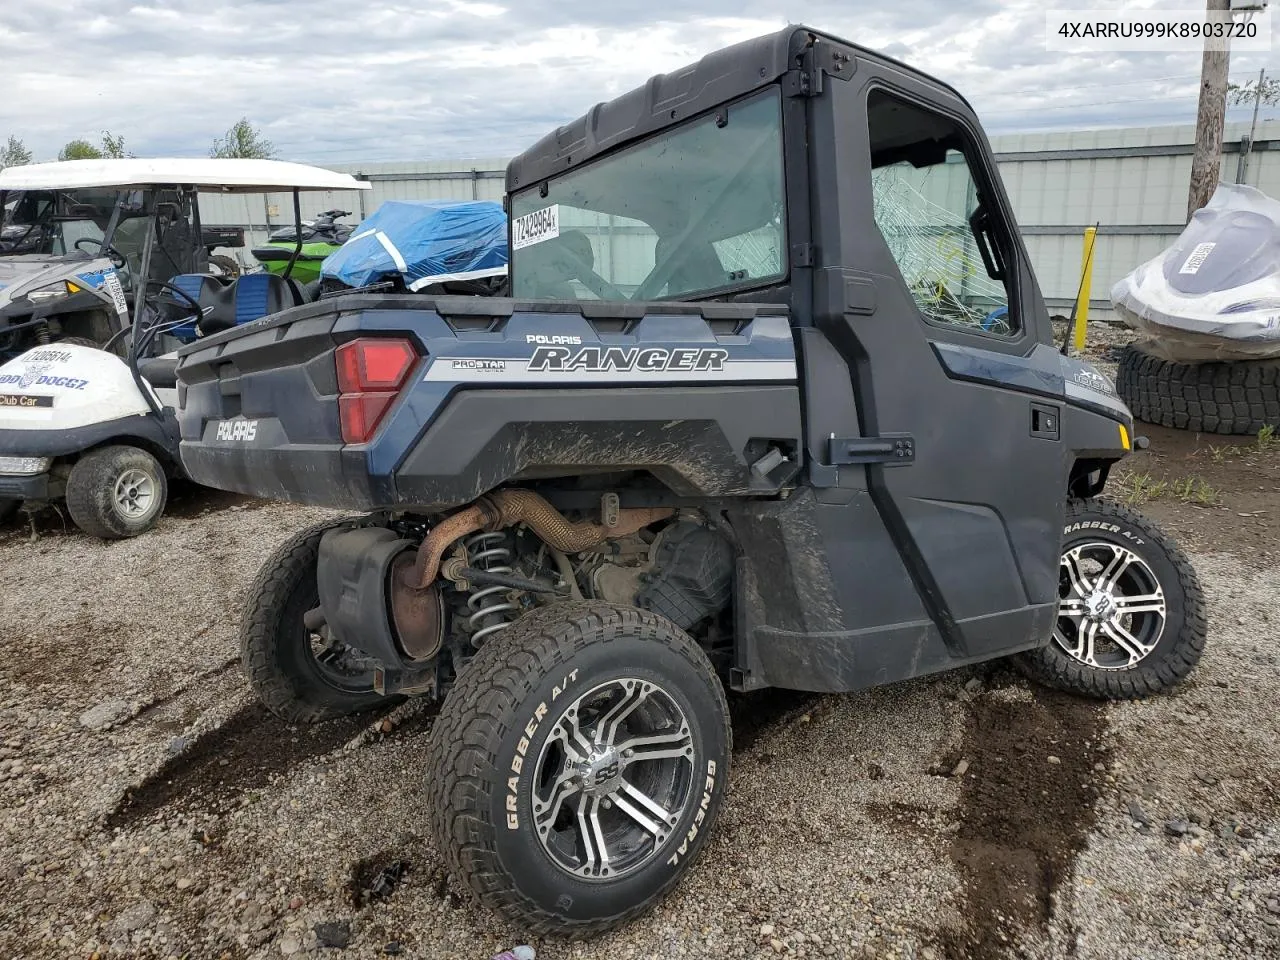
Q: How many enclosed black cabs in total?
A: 1